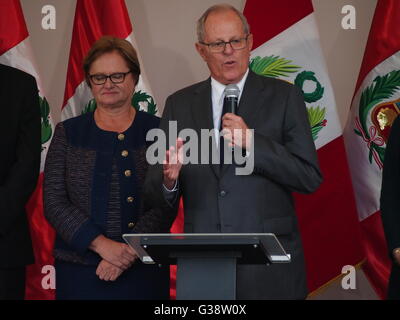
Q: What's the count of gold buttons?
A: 5